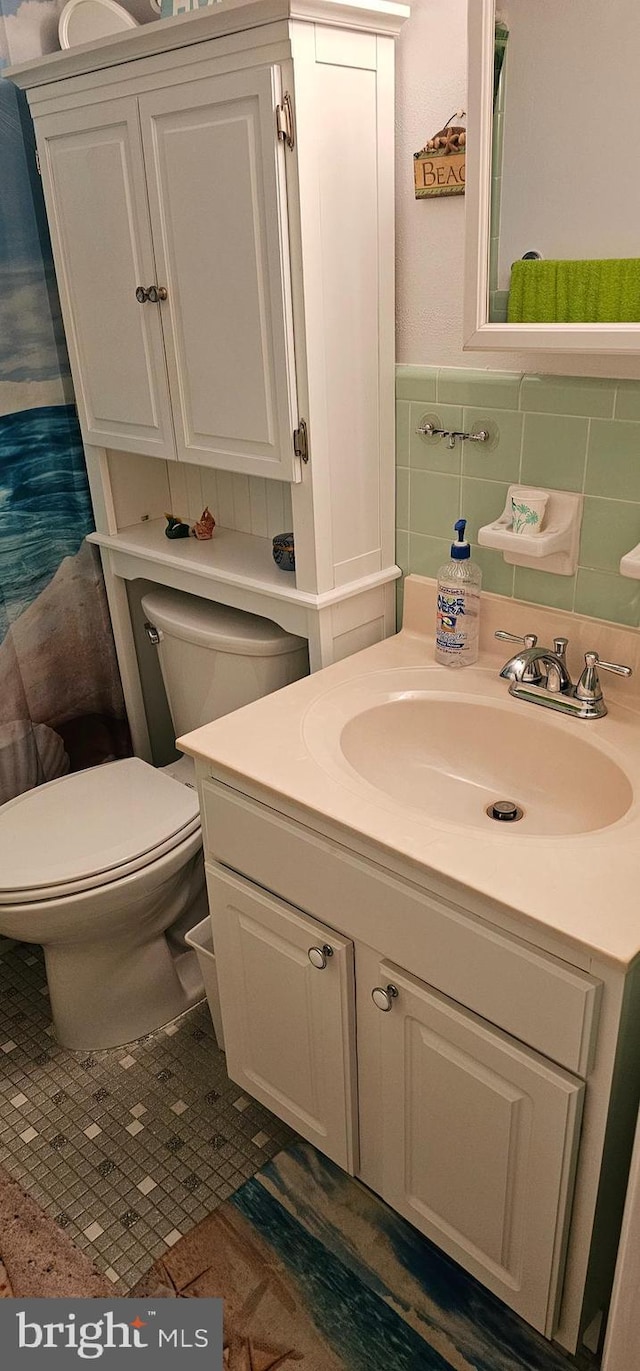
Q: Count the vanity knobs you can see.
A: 2